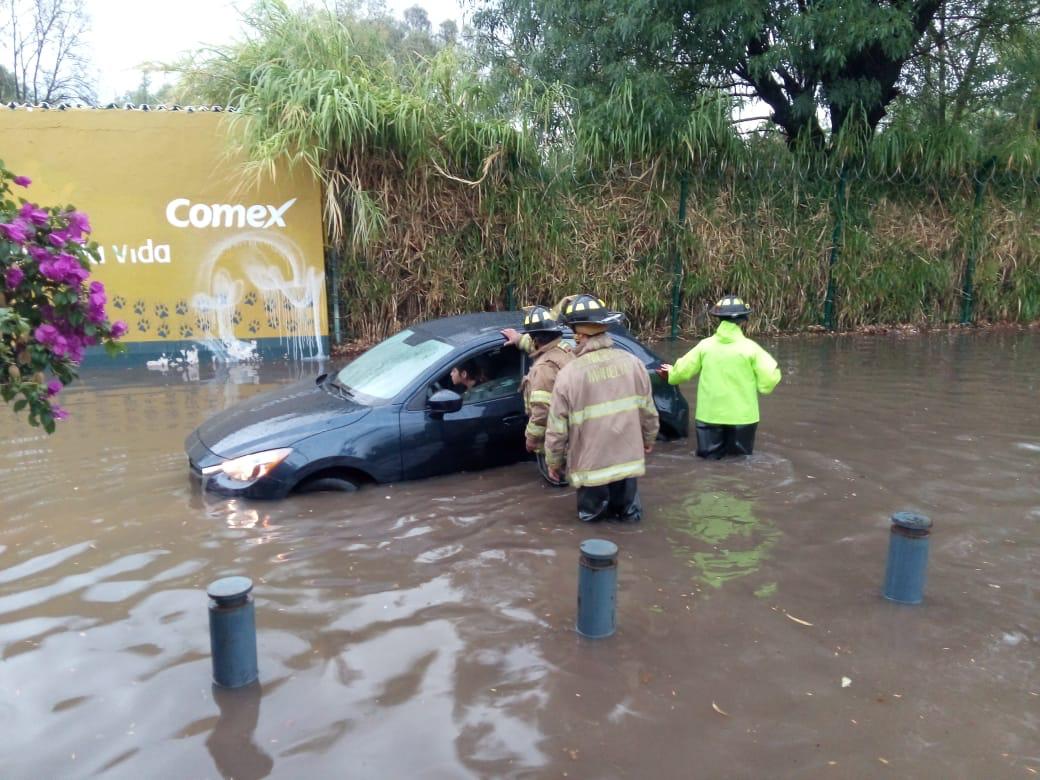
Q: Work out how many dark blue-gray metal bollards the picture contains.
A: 3